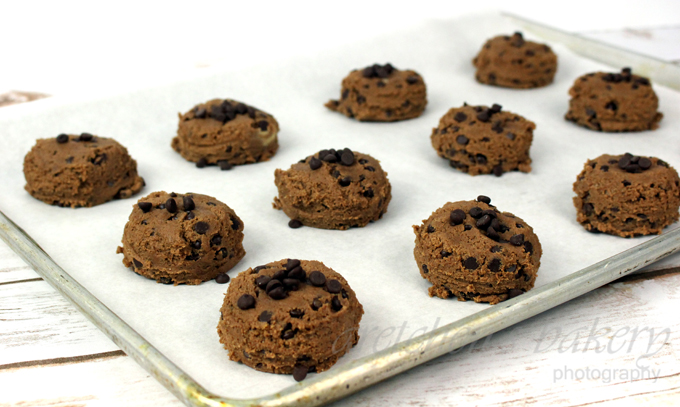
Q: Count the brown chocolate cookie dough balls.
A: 11